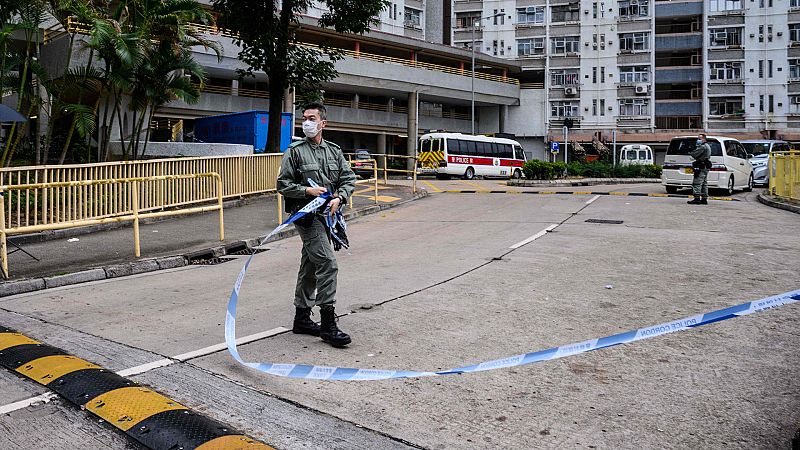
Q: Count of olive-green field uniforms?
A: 2